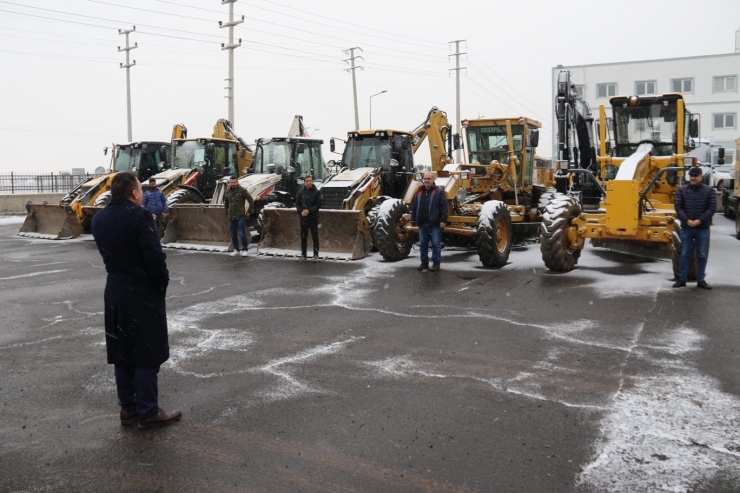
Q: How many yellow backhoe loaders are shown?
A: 3